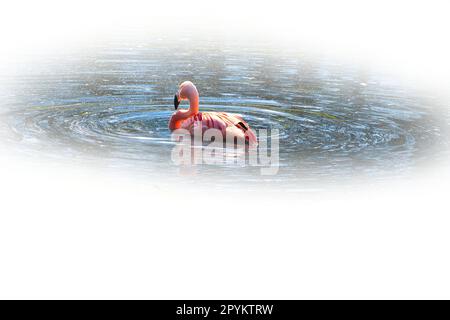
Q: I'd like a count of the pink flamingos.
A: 1